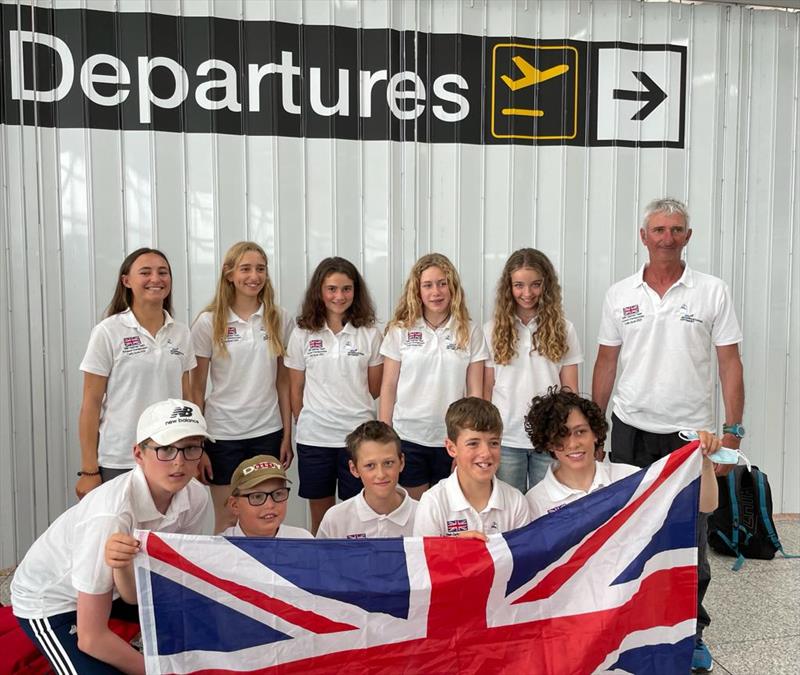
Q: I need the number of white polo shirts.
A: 11